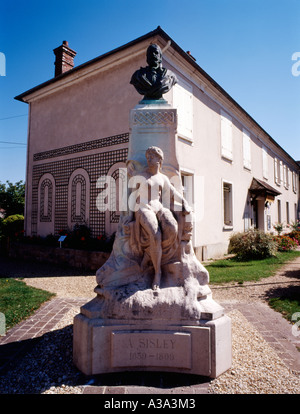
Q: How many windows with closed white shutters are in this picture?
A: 4